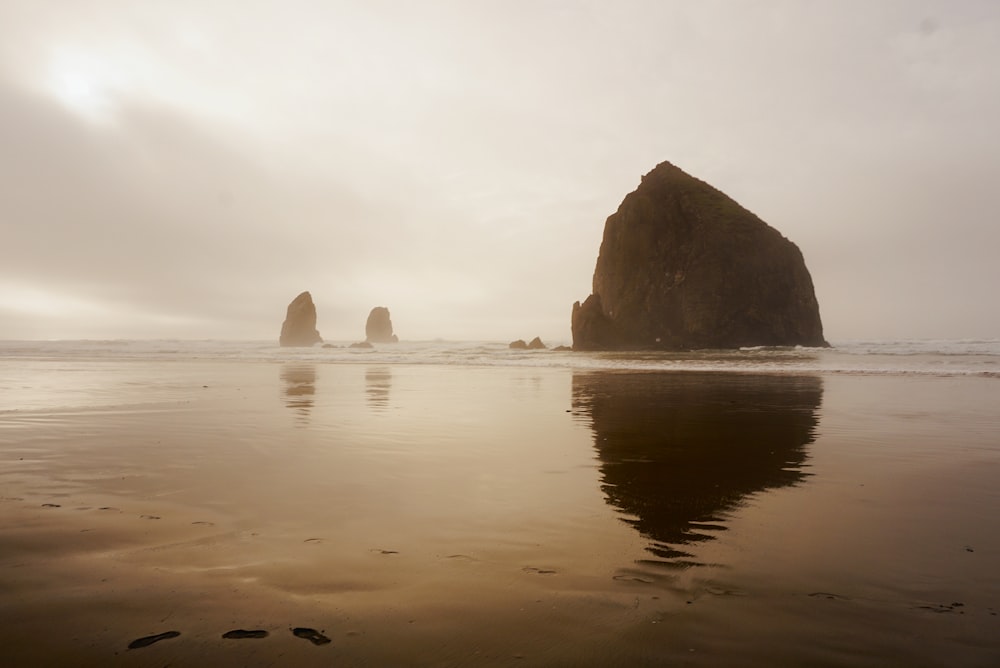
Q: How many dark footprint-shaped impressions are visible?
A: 3